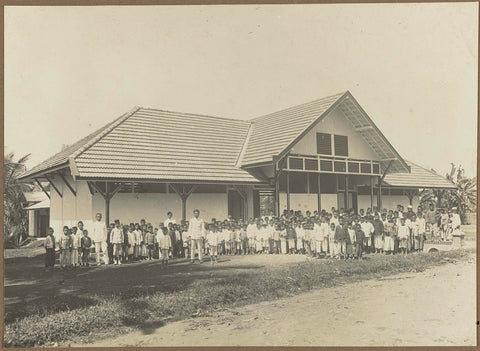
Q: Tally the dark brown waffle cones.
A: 0